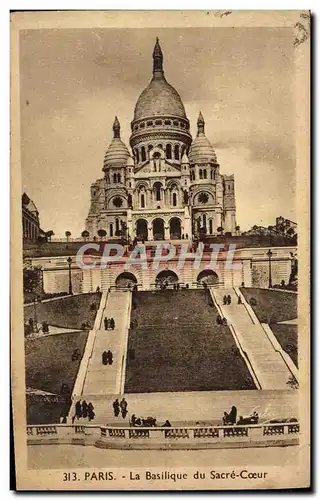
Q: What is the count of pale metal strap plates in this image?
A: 0